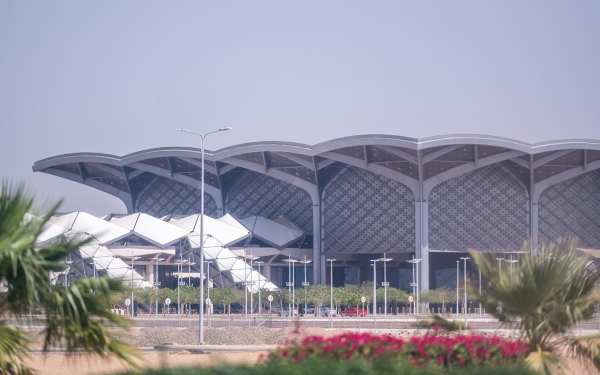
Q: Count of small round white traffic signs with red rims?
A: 3